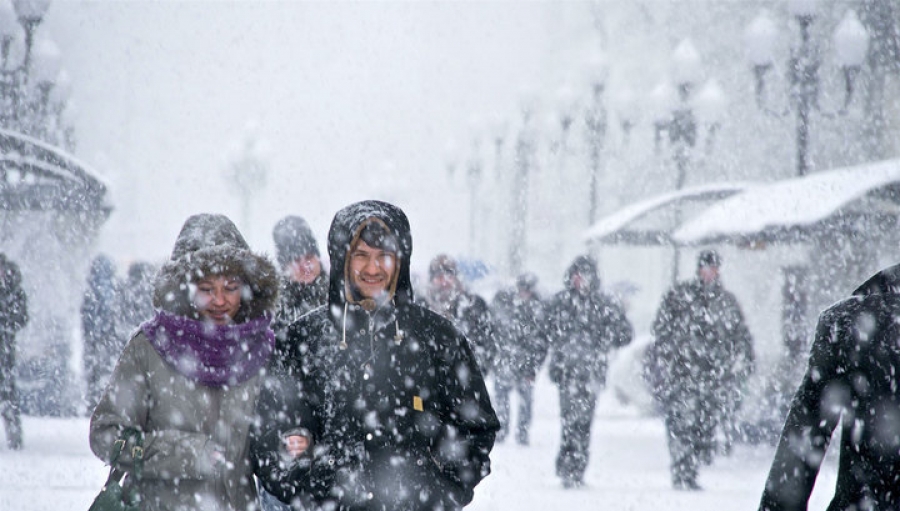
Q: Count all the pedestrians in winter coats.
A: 11